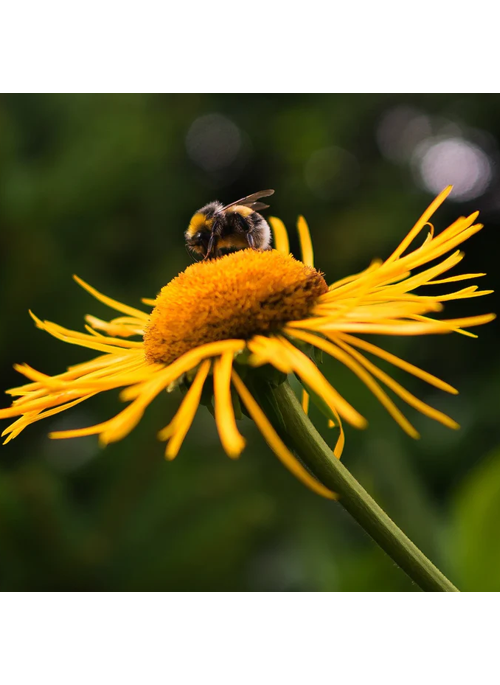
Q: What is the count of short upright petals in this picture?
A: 2